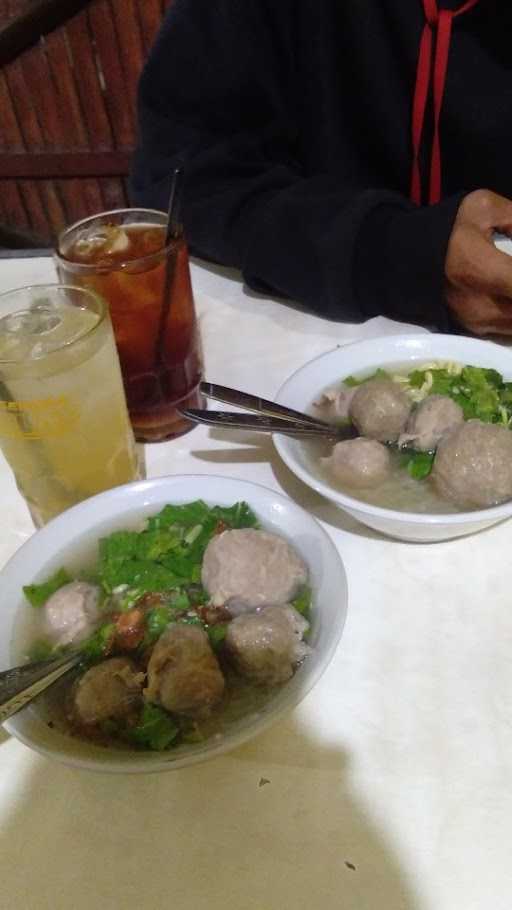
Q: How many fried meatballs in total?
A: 2